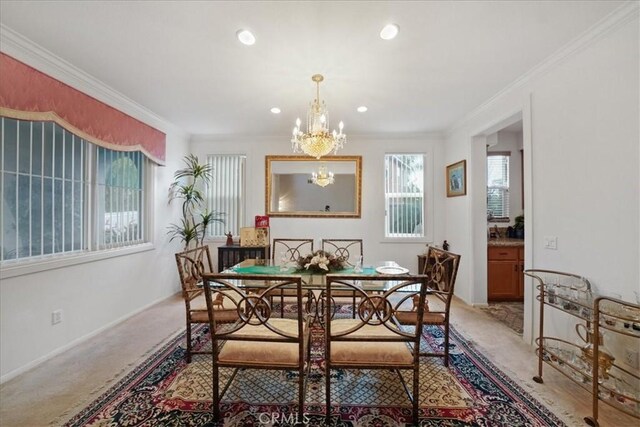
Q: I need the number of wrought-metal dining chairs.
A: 6